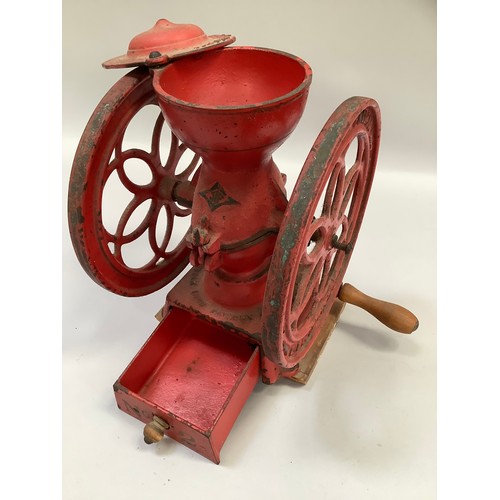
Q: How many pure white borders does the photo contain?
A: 2